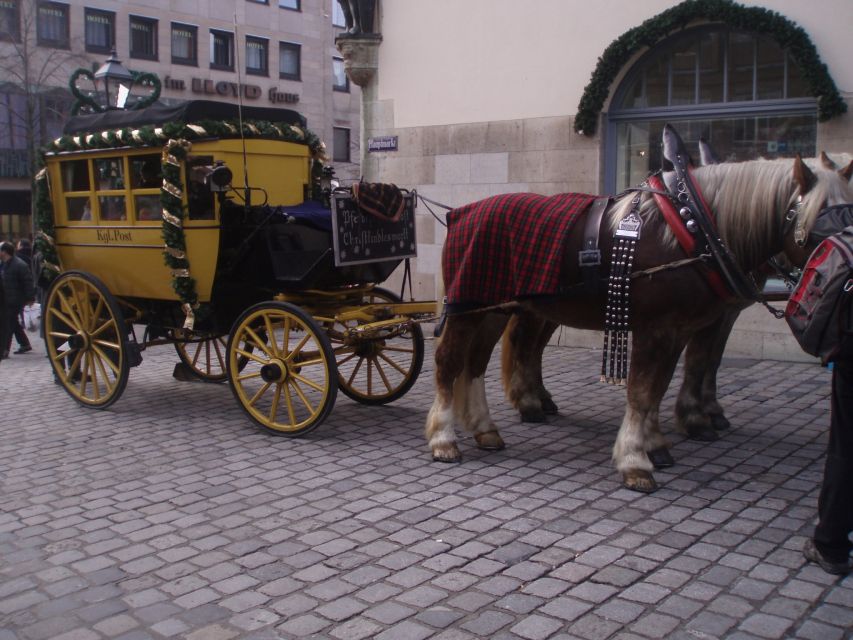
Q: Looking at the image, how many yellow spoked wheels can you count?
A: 4